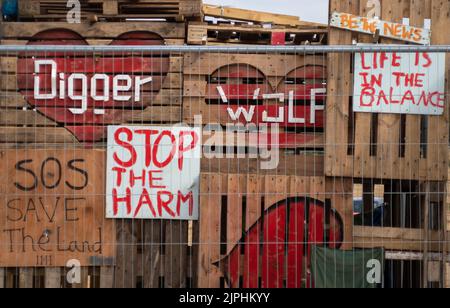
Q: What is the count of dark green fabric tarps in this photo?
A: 1